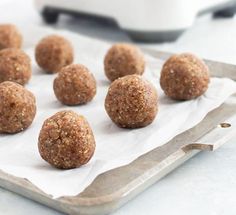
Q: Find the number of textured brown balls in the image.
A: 9